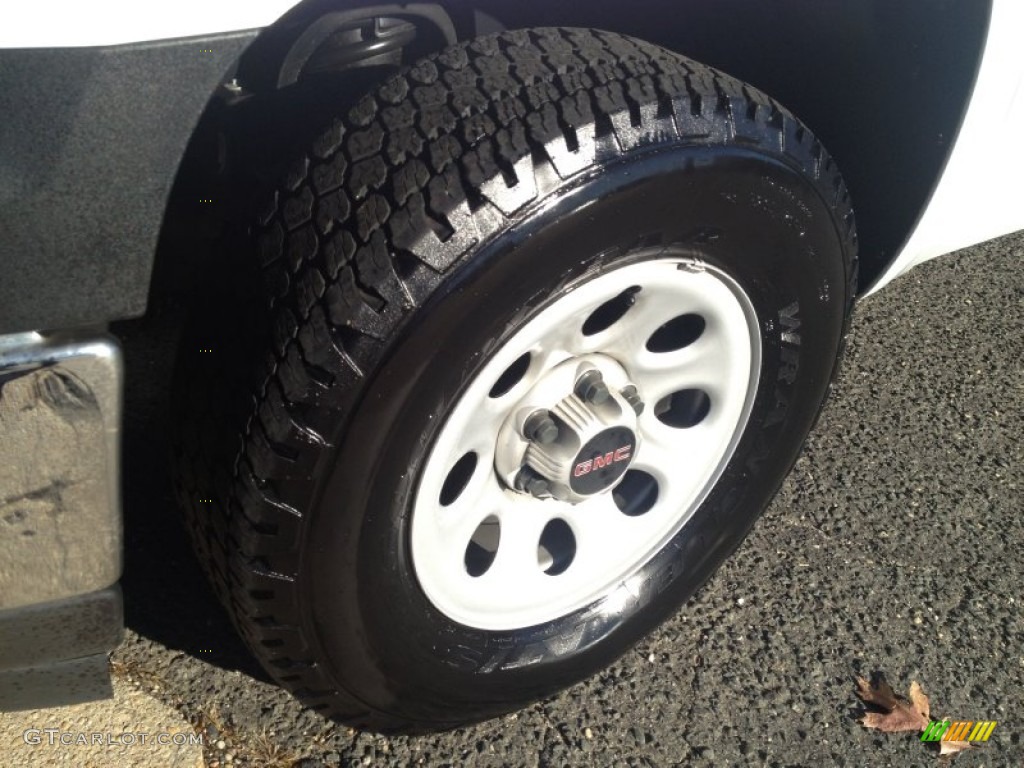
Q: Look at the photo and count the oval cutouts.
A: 8